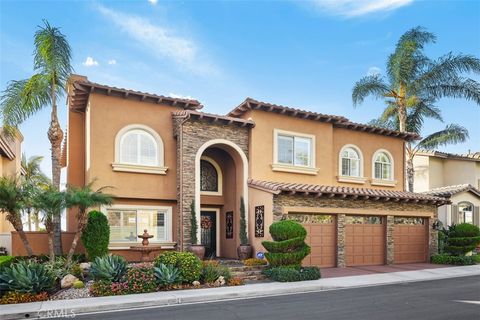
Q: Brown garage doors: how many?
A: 3